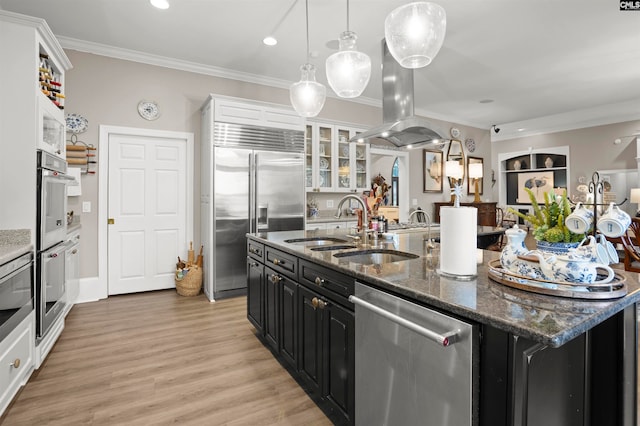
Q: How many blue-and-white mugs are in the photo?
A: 4